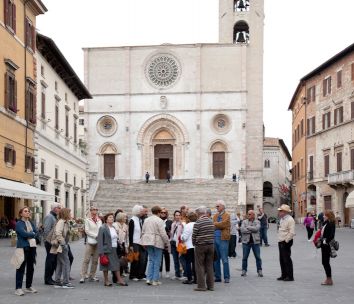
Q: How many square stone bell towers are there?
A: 1